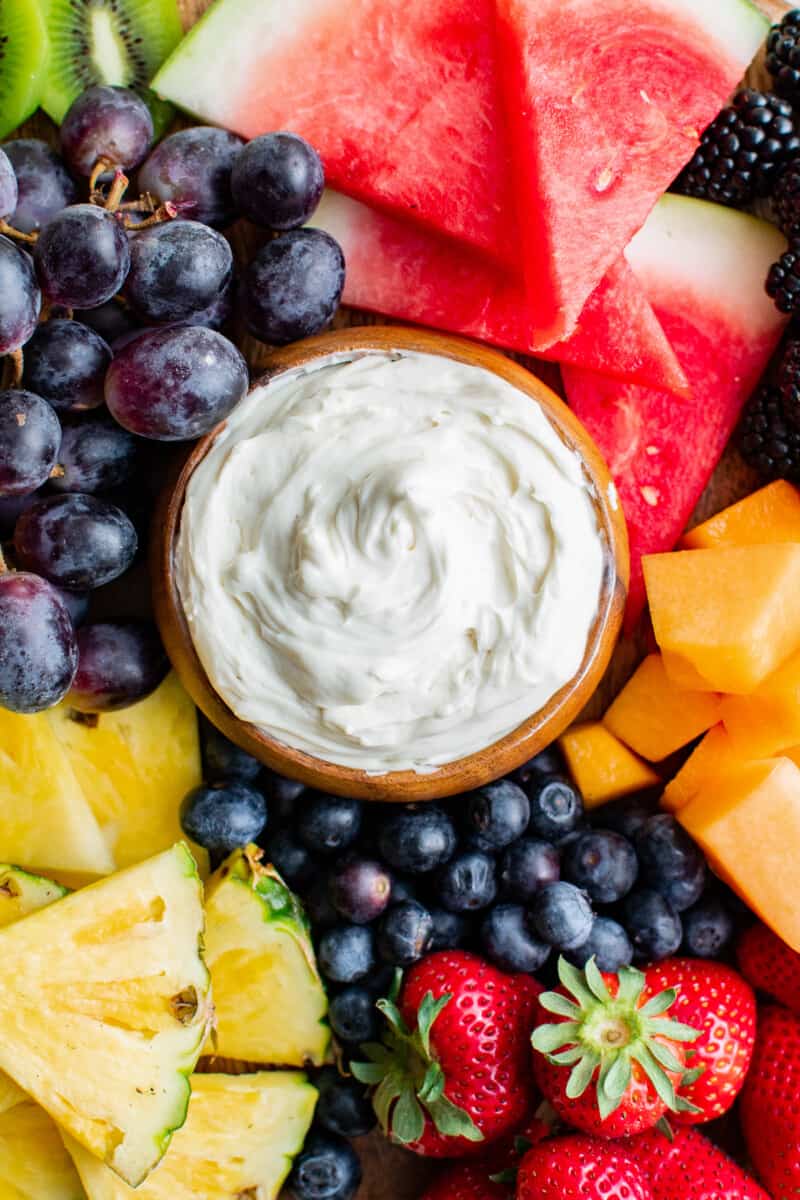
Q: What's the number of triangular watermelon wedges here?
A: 4